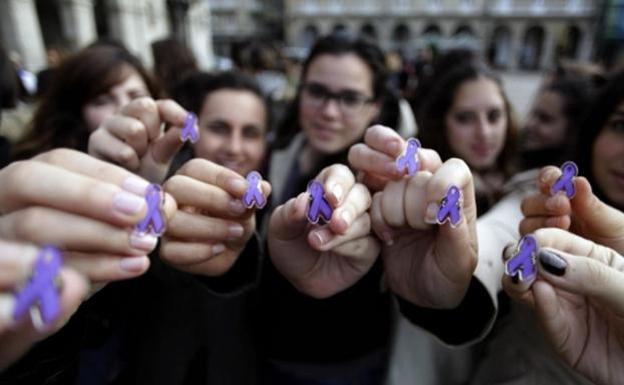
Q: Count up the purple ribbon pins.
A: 9